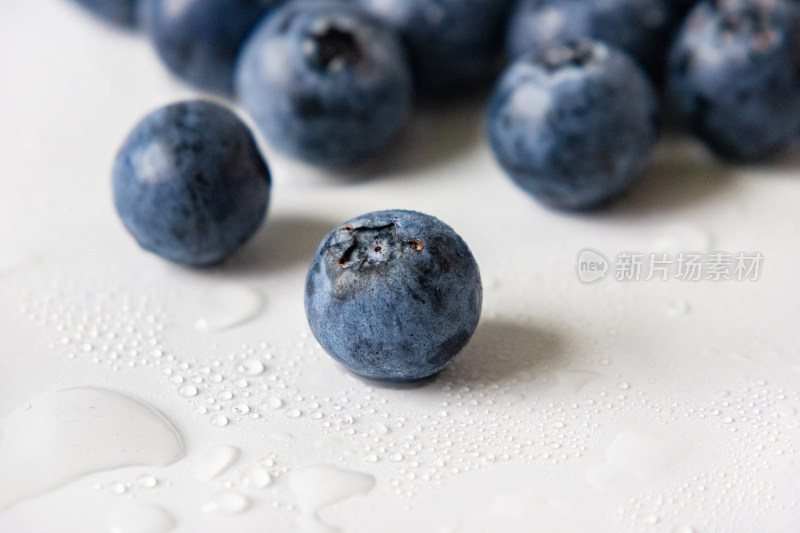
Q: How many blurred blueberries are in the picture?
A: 8